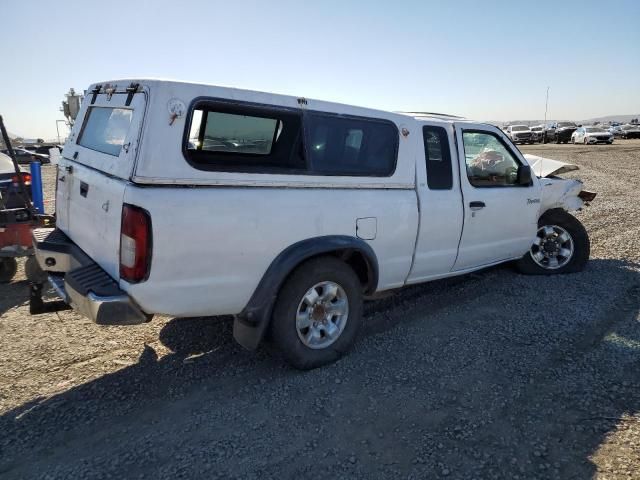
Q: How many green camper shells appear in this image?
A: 0